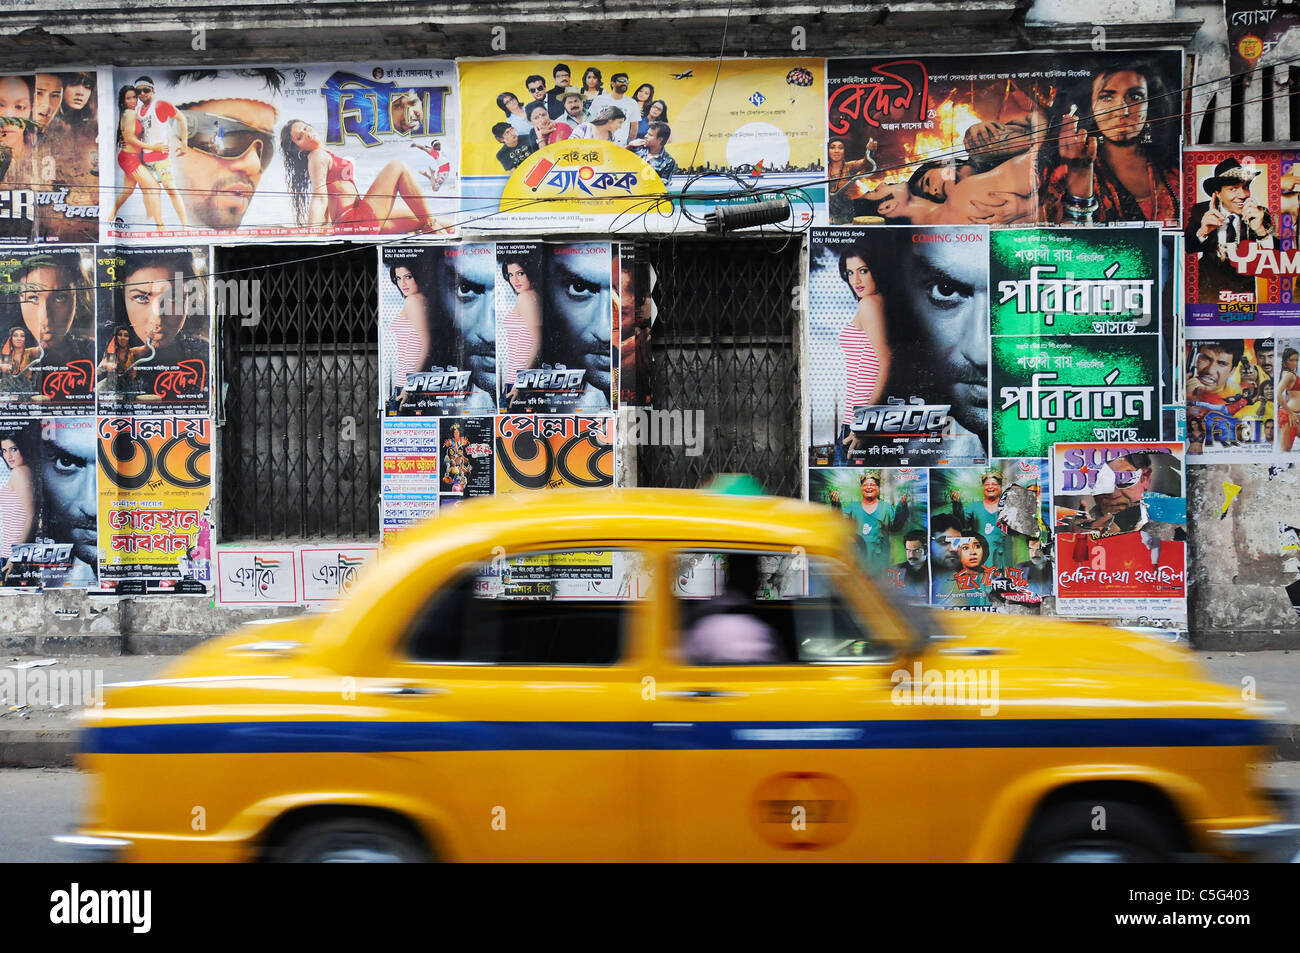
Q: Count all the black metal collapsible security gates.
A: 2